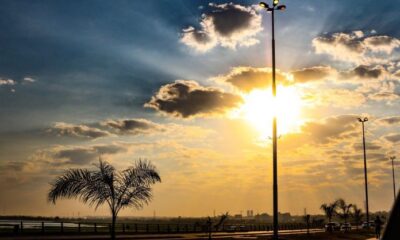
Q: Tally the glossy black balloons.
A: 0